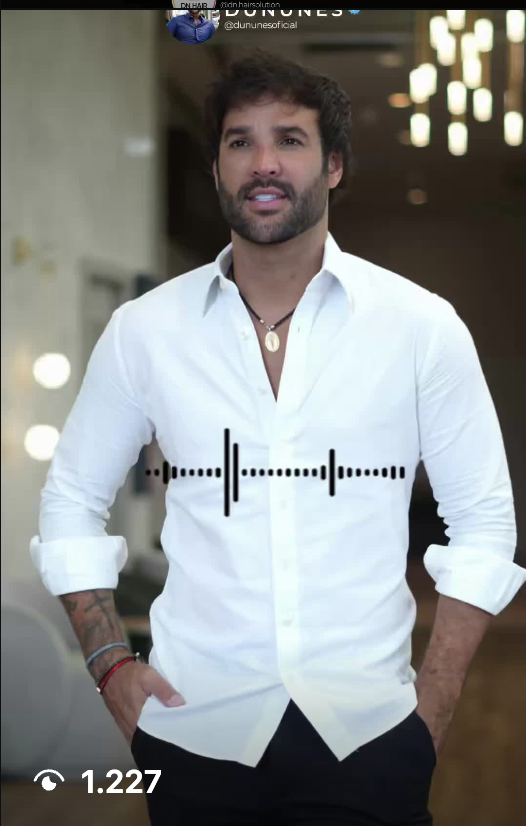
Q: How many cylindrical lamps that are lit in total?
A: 14